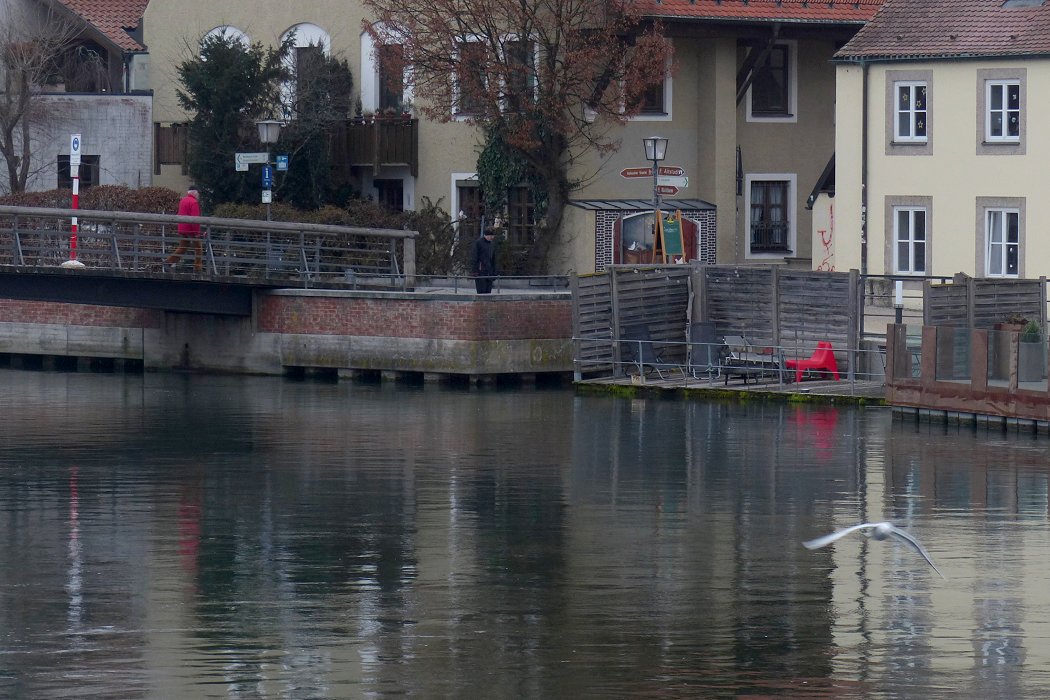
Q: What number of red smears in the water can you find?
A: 3